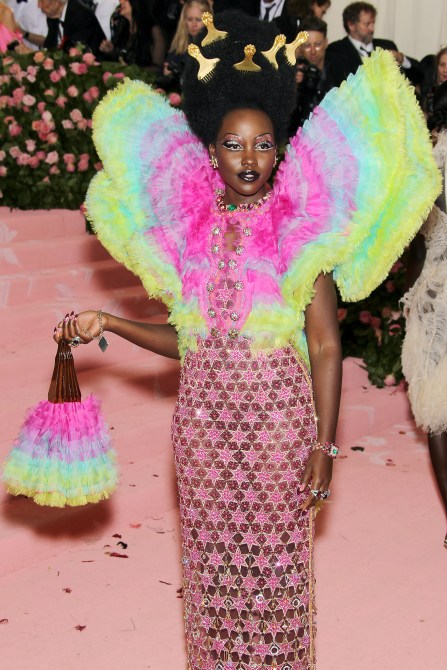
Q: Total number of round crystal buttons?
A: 12